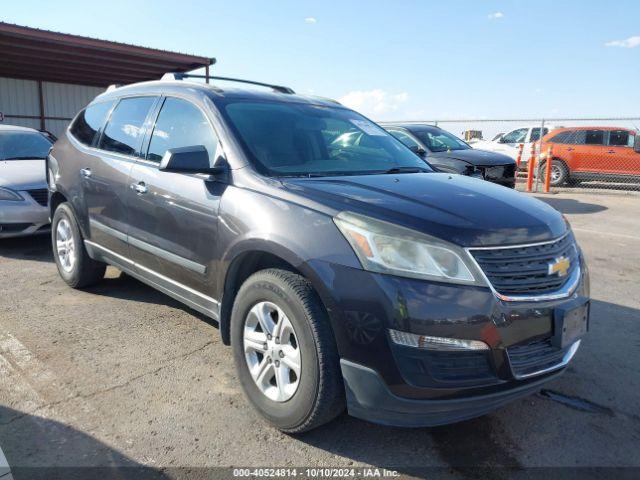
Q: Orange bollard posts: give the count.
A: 3